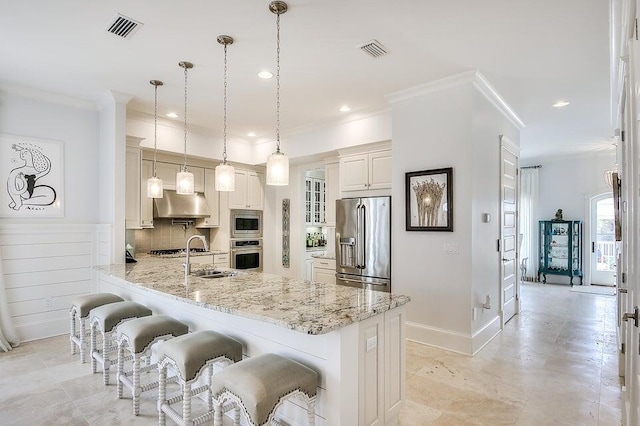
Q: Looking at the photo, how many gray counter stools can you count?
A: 5